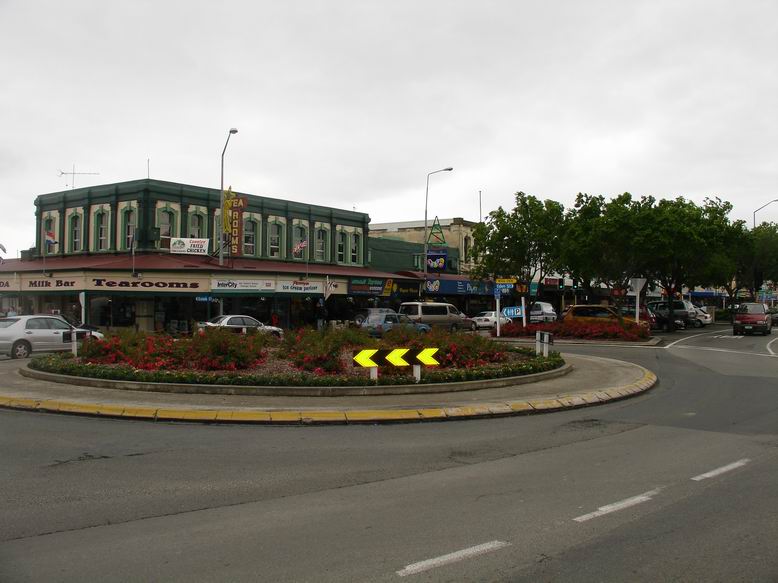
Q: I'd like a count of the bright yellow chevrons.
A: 3